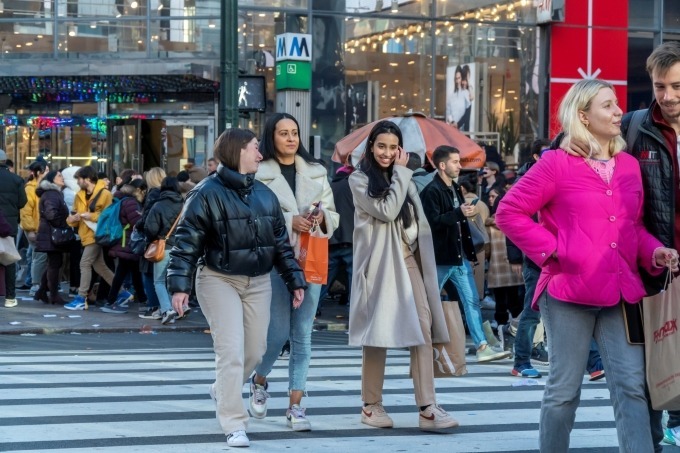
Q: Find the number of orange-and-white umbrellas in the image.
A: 1